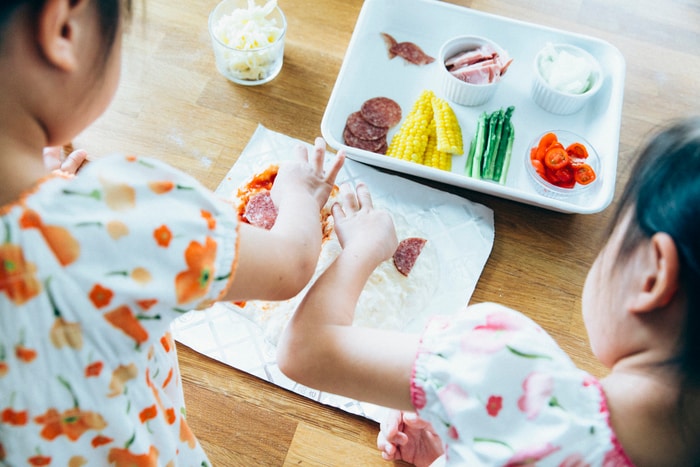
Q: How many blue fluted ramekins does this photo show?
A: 0